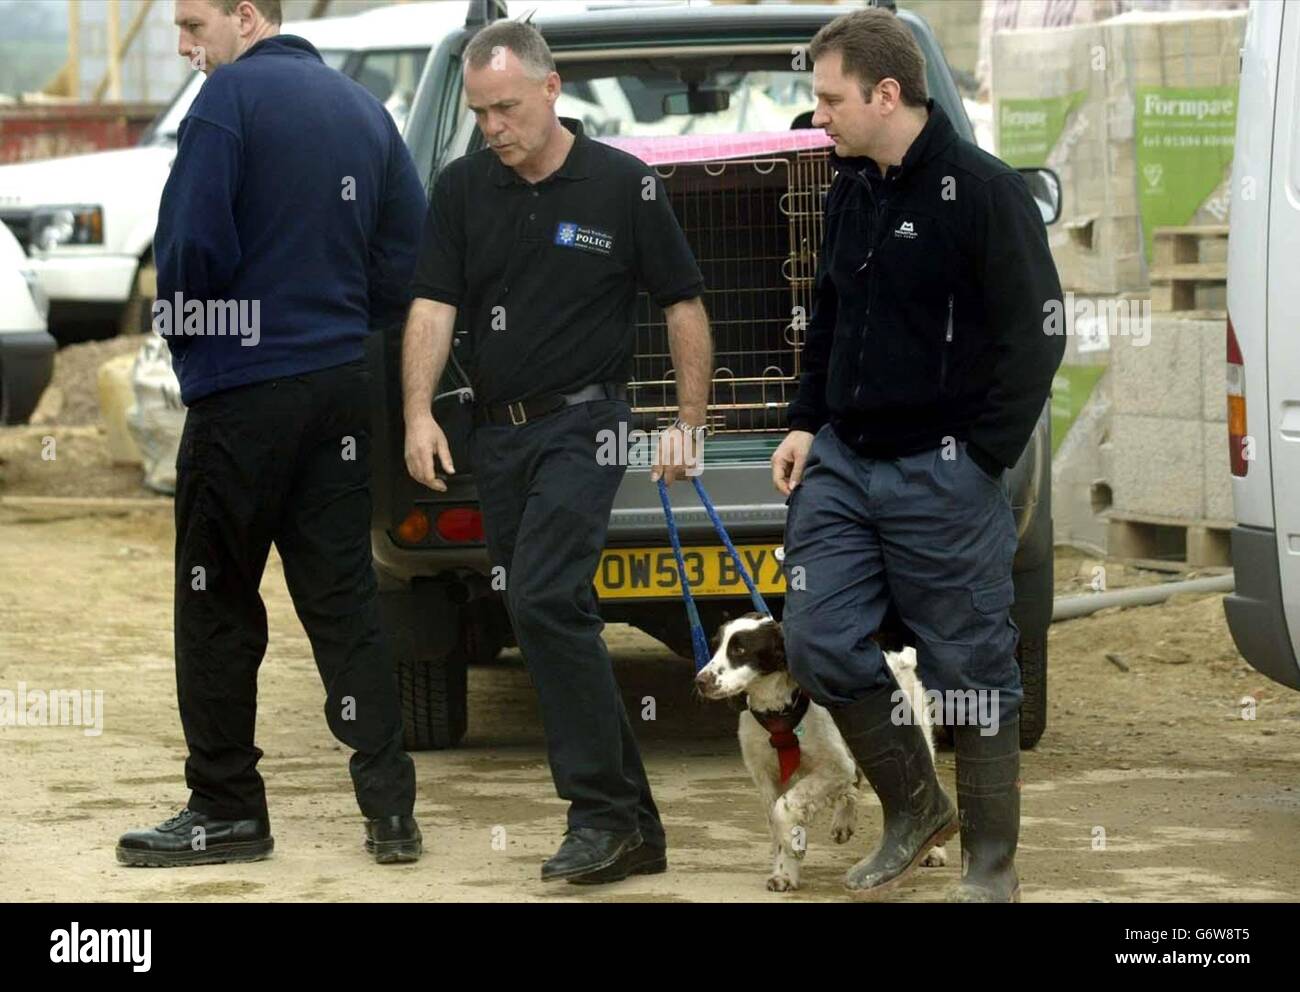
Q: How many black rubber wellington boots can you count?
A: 2